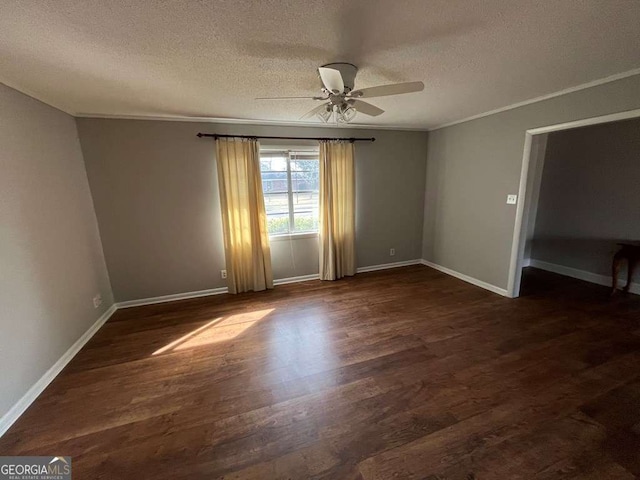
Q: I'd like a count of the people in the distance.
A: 0